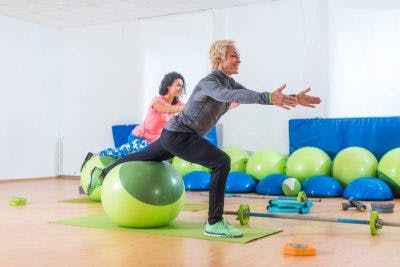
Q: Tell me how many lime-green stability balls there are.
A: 8